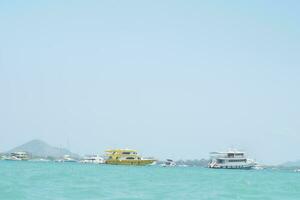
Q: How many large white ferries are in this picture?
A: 1